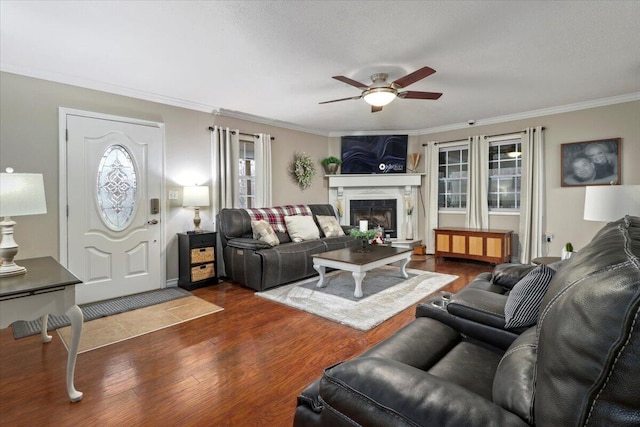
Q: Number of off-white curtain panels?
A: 5